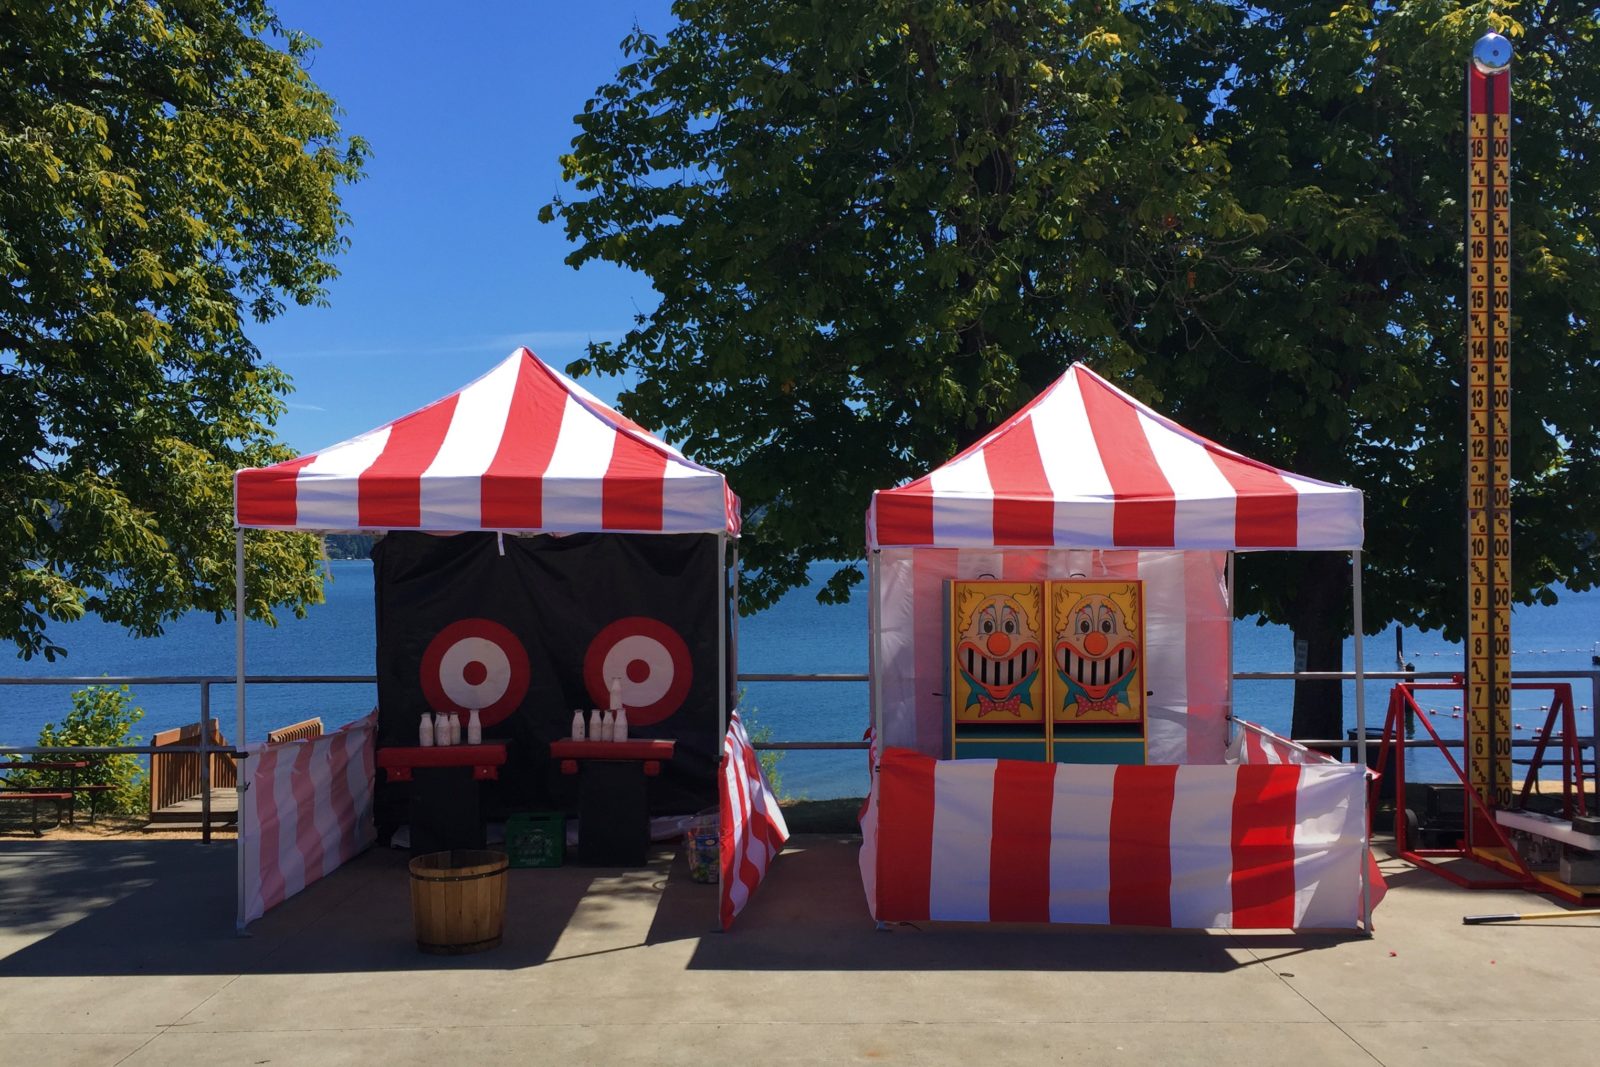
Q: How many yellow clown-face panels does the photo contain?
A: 2